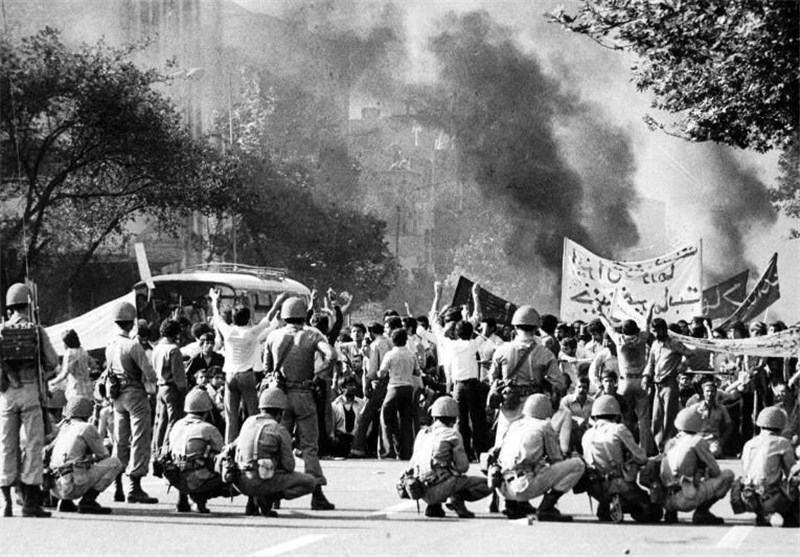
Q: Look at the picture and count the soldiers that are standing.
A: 4